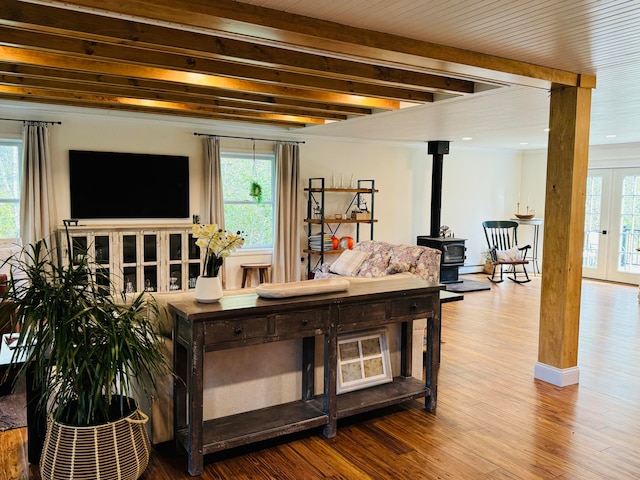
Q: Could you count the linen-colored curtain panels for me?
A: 3